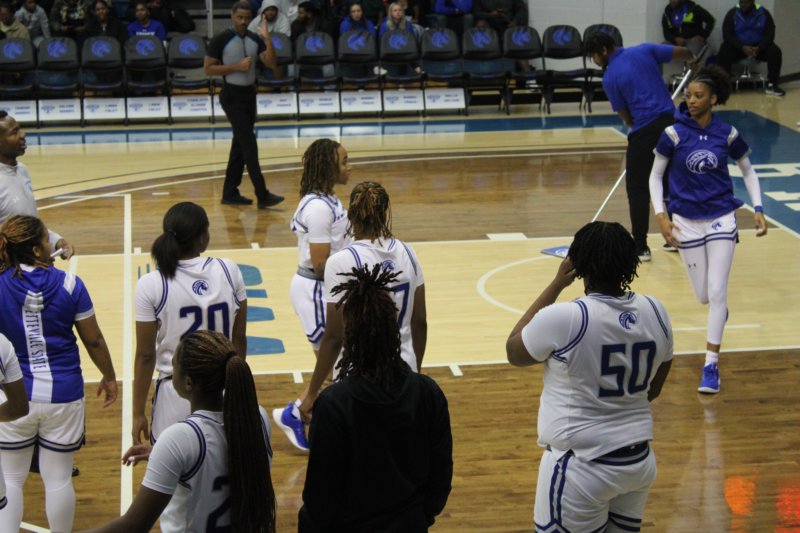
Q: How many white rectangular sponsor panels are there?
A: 11